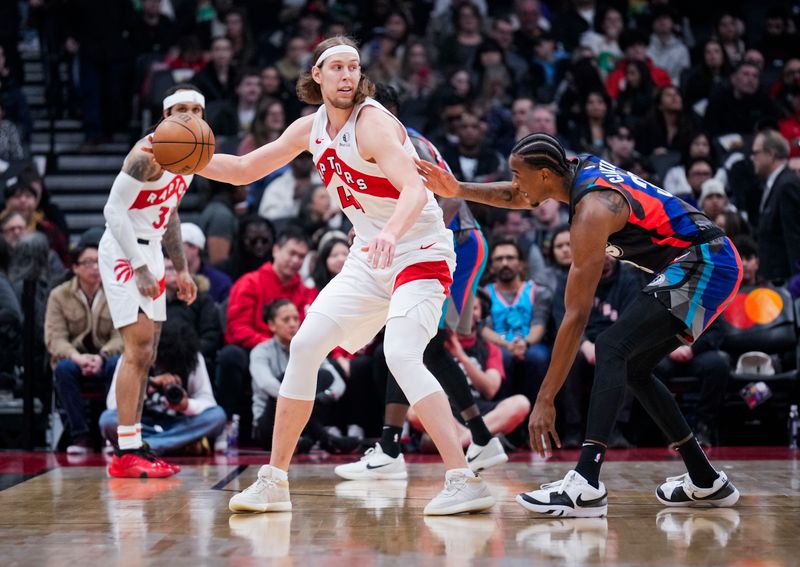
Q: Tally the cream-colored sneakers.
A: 2